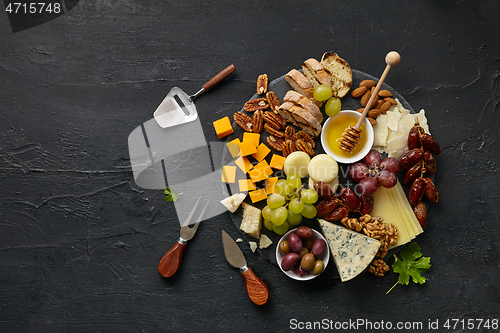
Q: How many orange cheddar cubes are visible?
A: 13